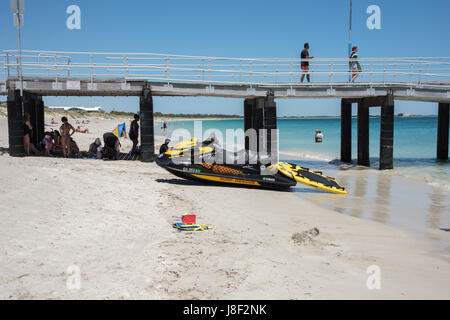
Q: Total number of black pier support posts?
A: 11